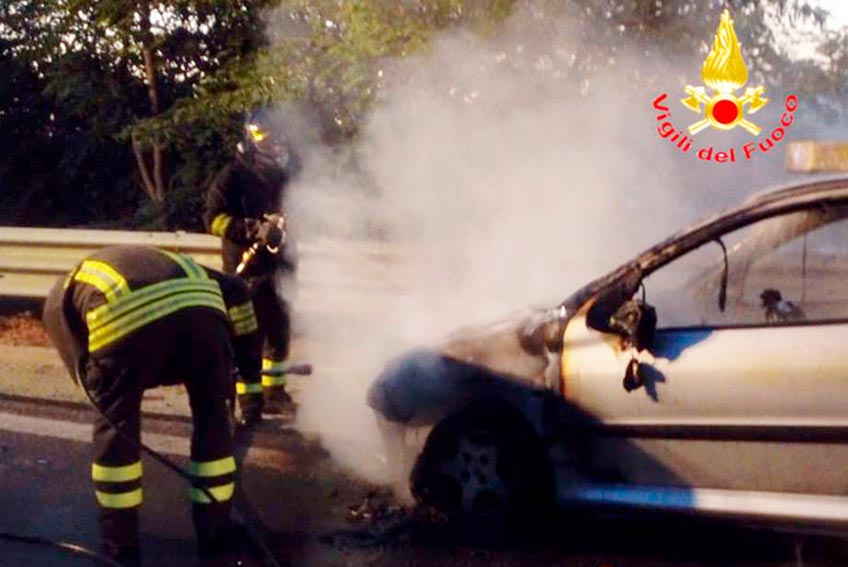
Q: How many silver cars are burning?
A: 1